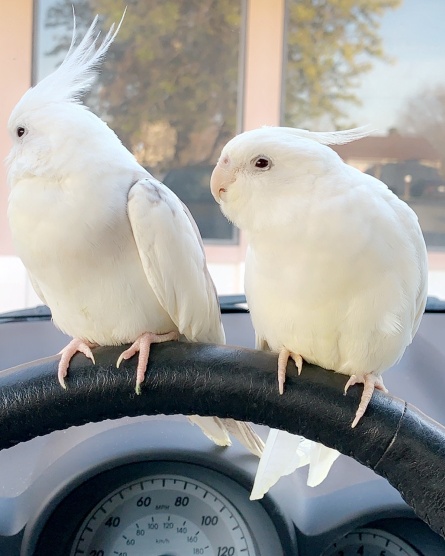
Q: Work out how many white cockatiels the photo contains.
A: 2